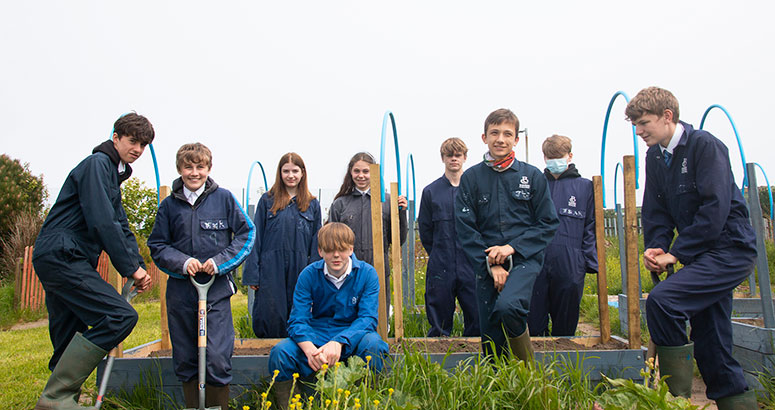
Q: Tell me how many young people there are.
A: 9